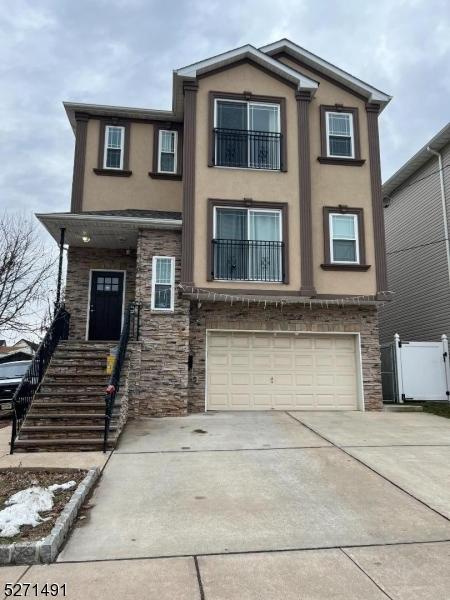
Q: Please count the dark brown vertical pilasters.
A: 4